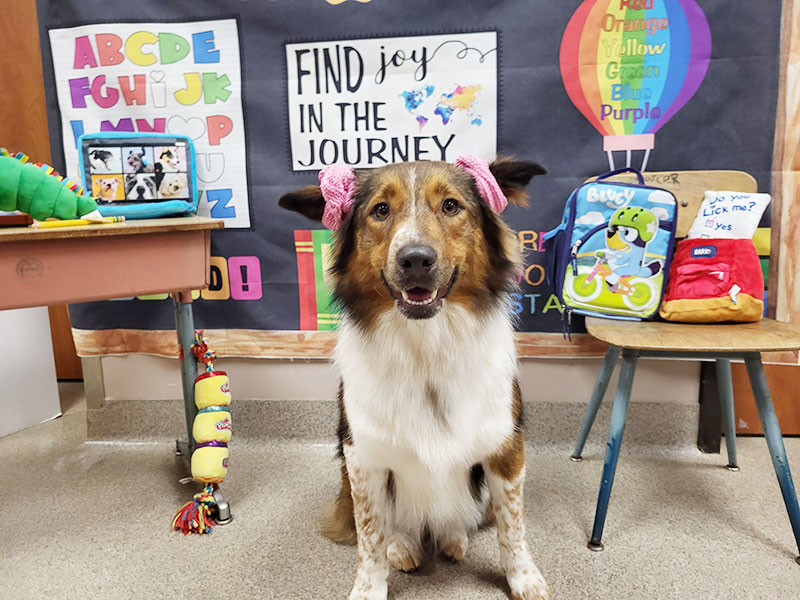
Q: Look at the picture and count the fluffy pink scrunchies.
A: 2